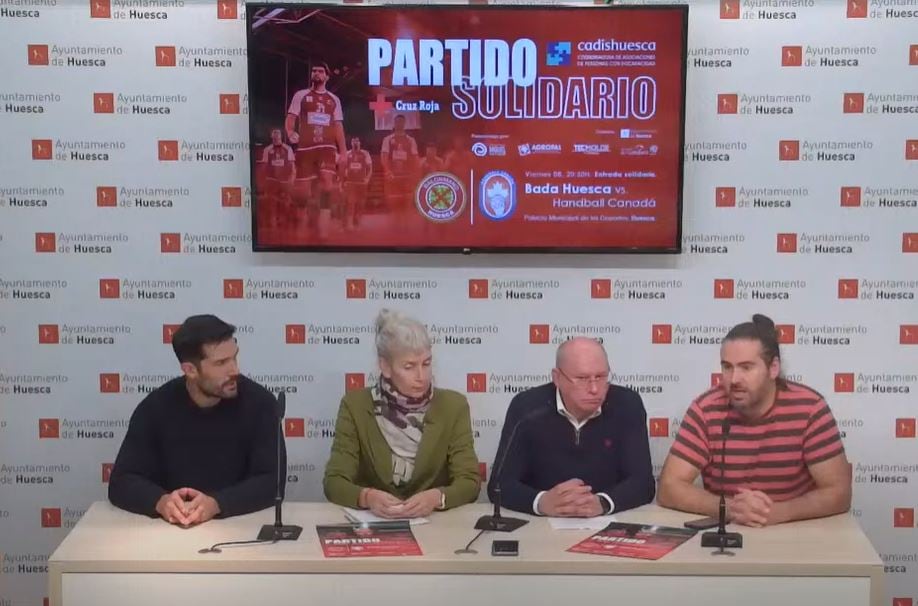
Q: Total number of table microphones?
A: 3